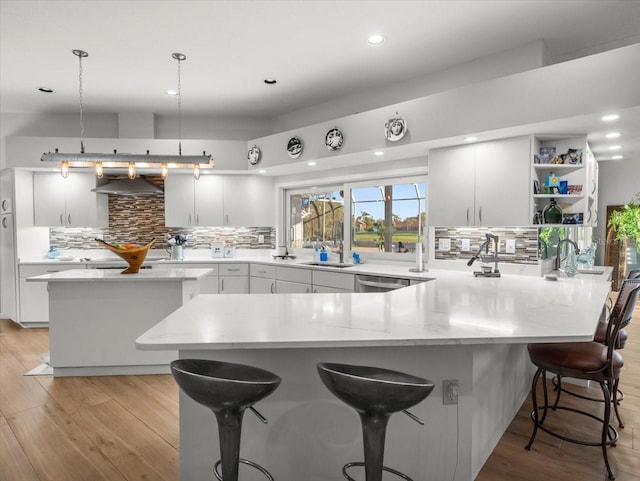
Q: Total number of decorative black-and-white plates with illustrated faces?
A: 4